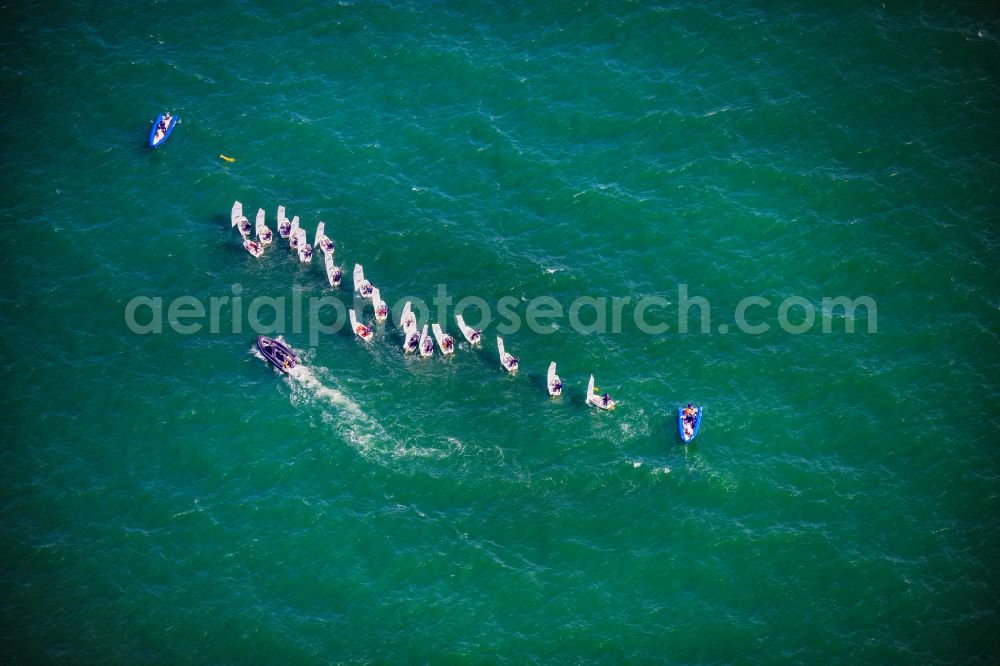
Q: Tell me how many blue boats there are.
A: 2